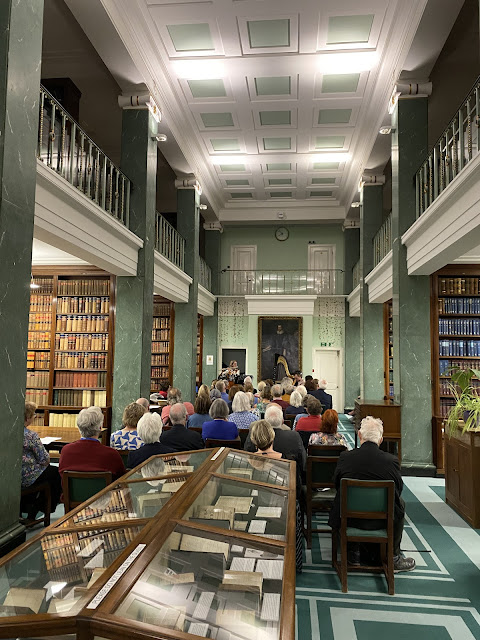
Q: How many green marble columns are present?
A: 7